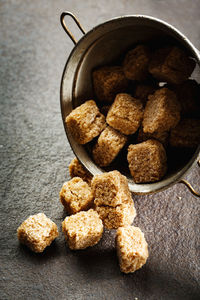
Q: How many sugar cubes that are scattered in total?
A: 7